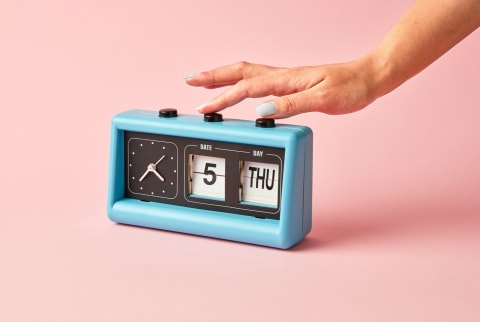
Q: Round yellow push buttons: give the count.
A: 0